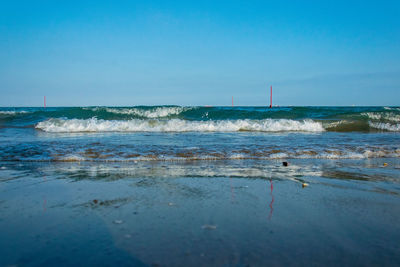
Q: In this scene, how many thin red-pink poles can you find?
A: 3